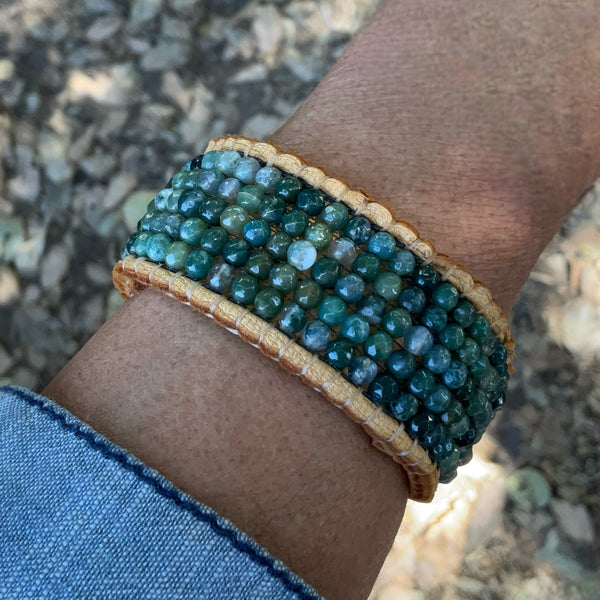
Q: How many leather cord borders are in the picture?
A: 2